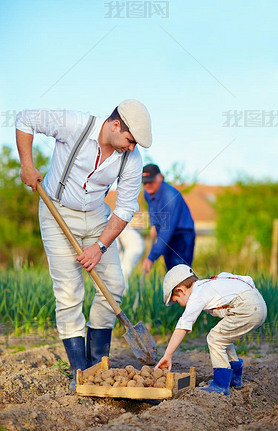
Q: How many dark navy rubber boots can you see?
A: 2